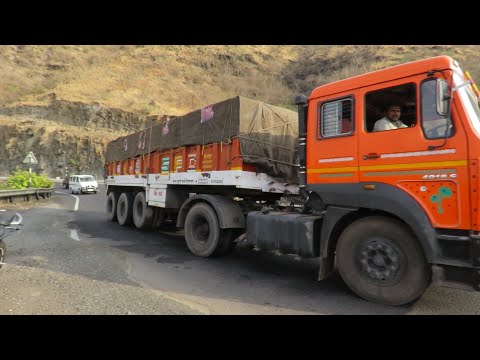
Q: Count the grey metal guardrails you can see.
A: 1